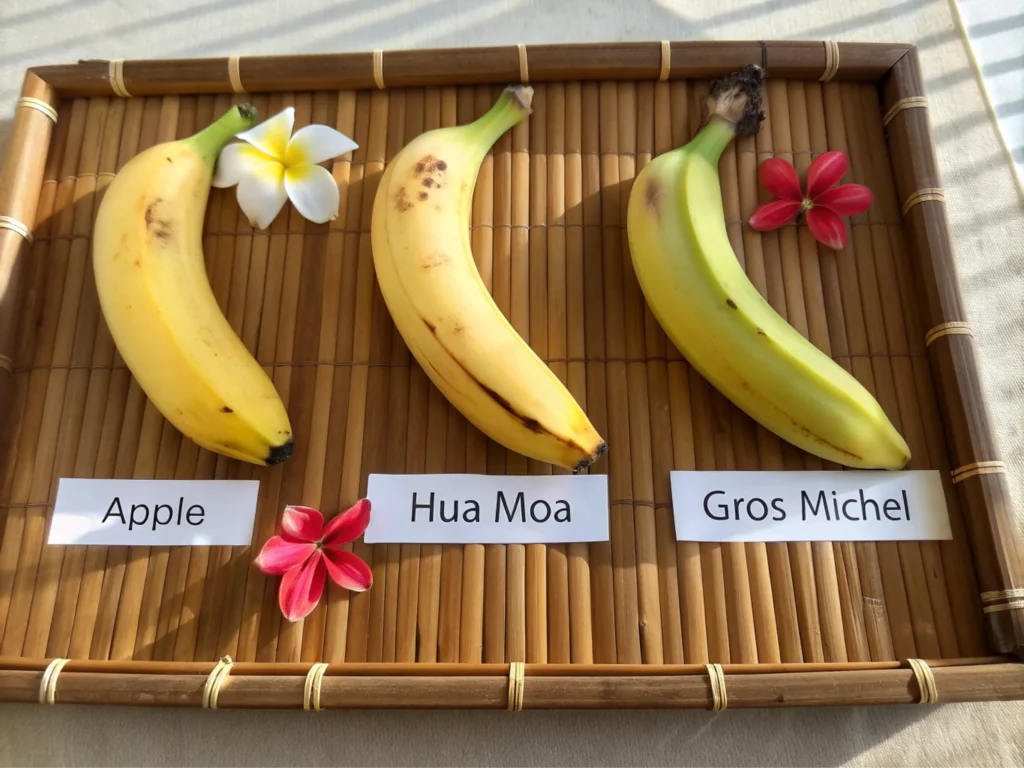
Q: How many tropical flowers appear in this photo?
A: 3